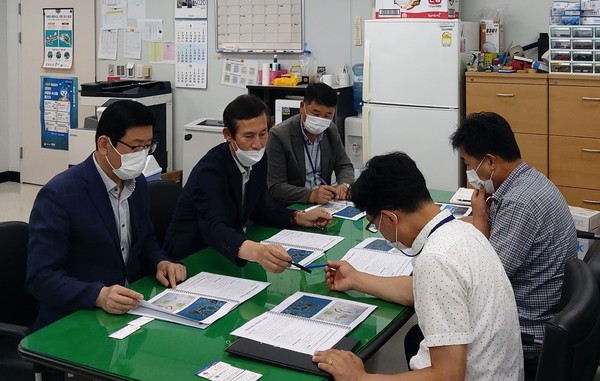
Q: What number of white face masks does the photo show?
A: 5